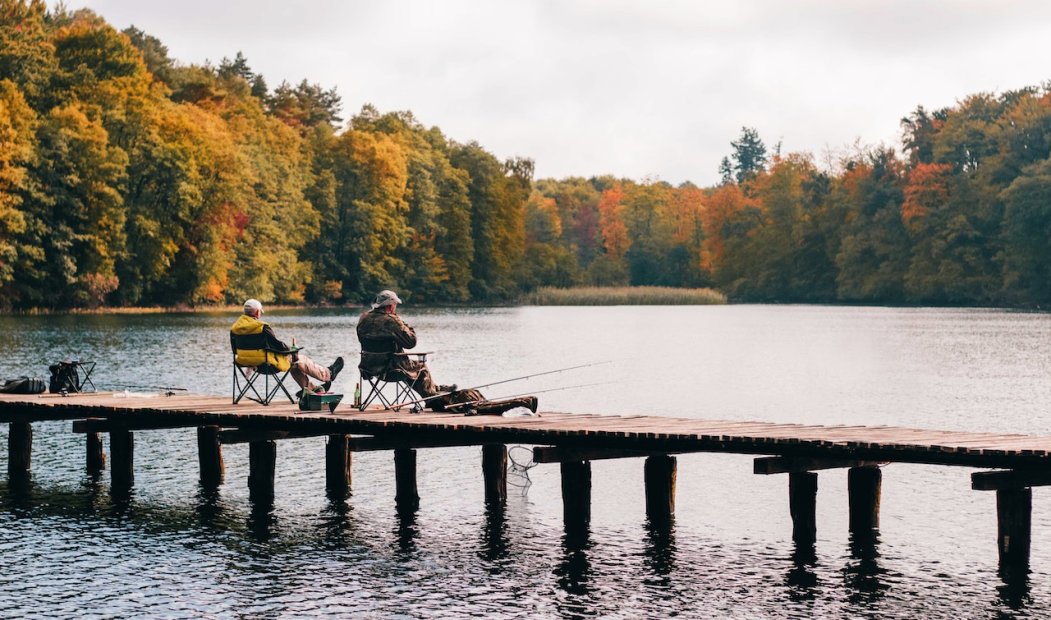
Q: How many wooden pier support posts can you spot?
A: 13